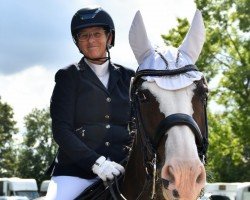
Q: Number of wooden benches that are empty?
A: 0